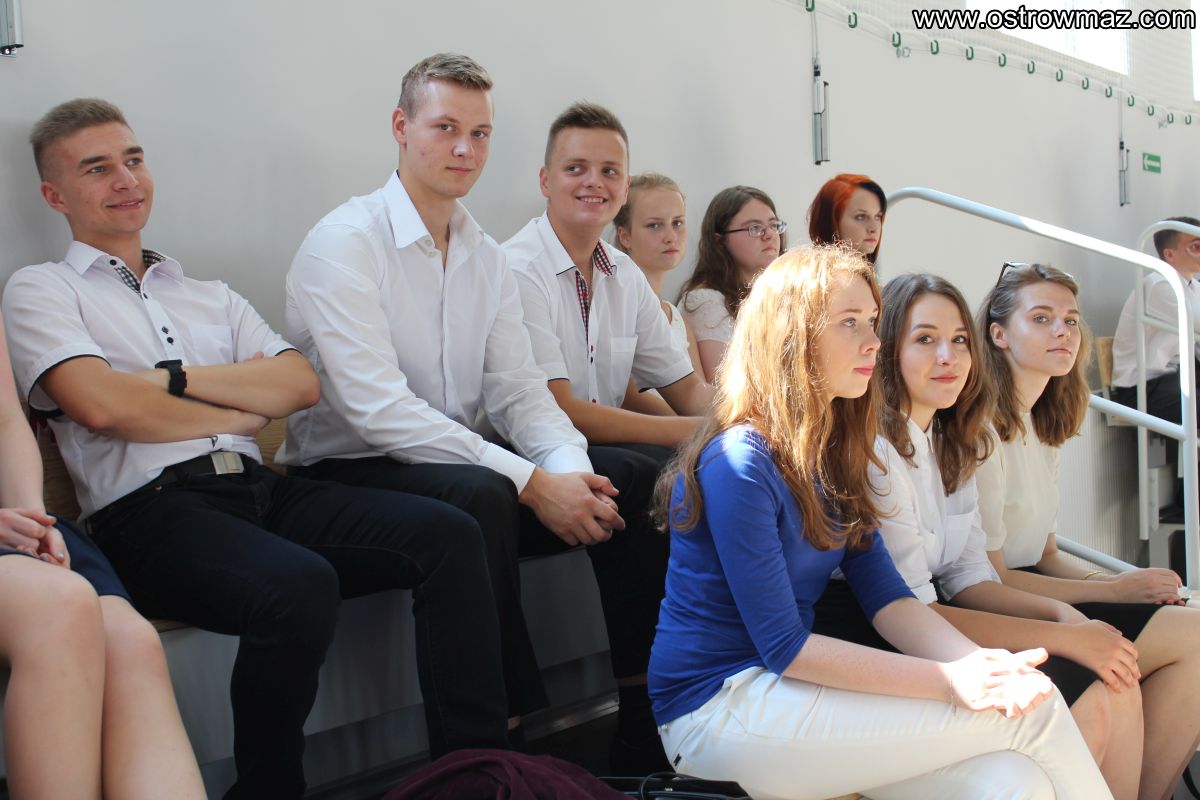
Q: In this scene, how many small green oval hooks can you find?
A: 14